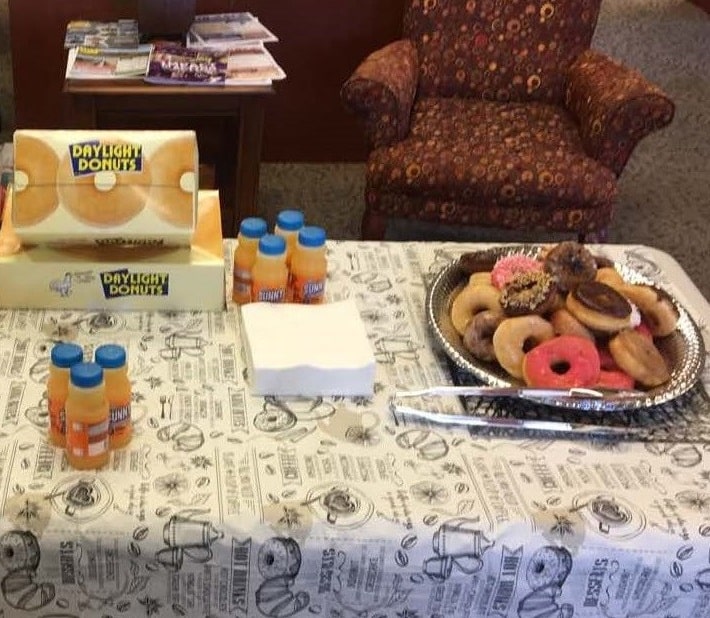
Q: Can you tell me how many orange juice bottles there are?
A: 7